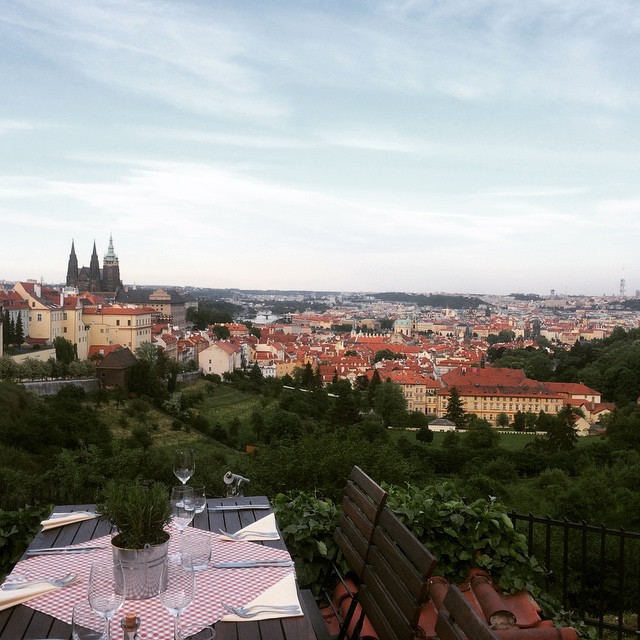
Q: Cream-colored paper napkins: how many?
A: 4